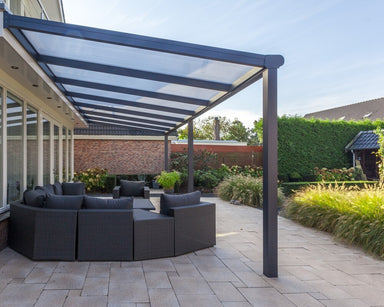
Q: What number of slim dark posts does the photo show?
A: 3